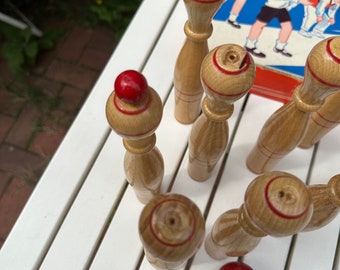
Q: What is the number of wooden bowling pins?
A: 8